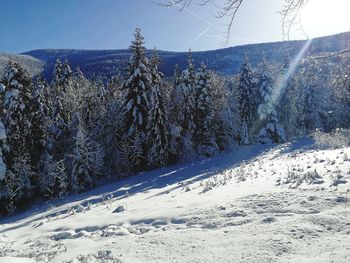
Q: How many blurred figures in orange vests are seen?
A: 0